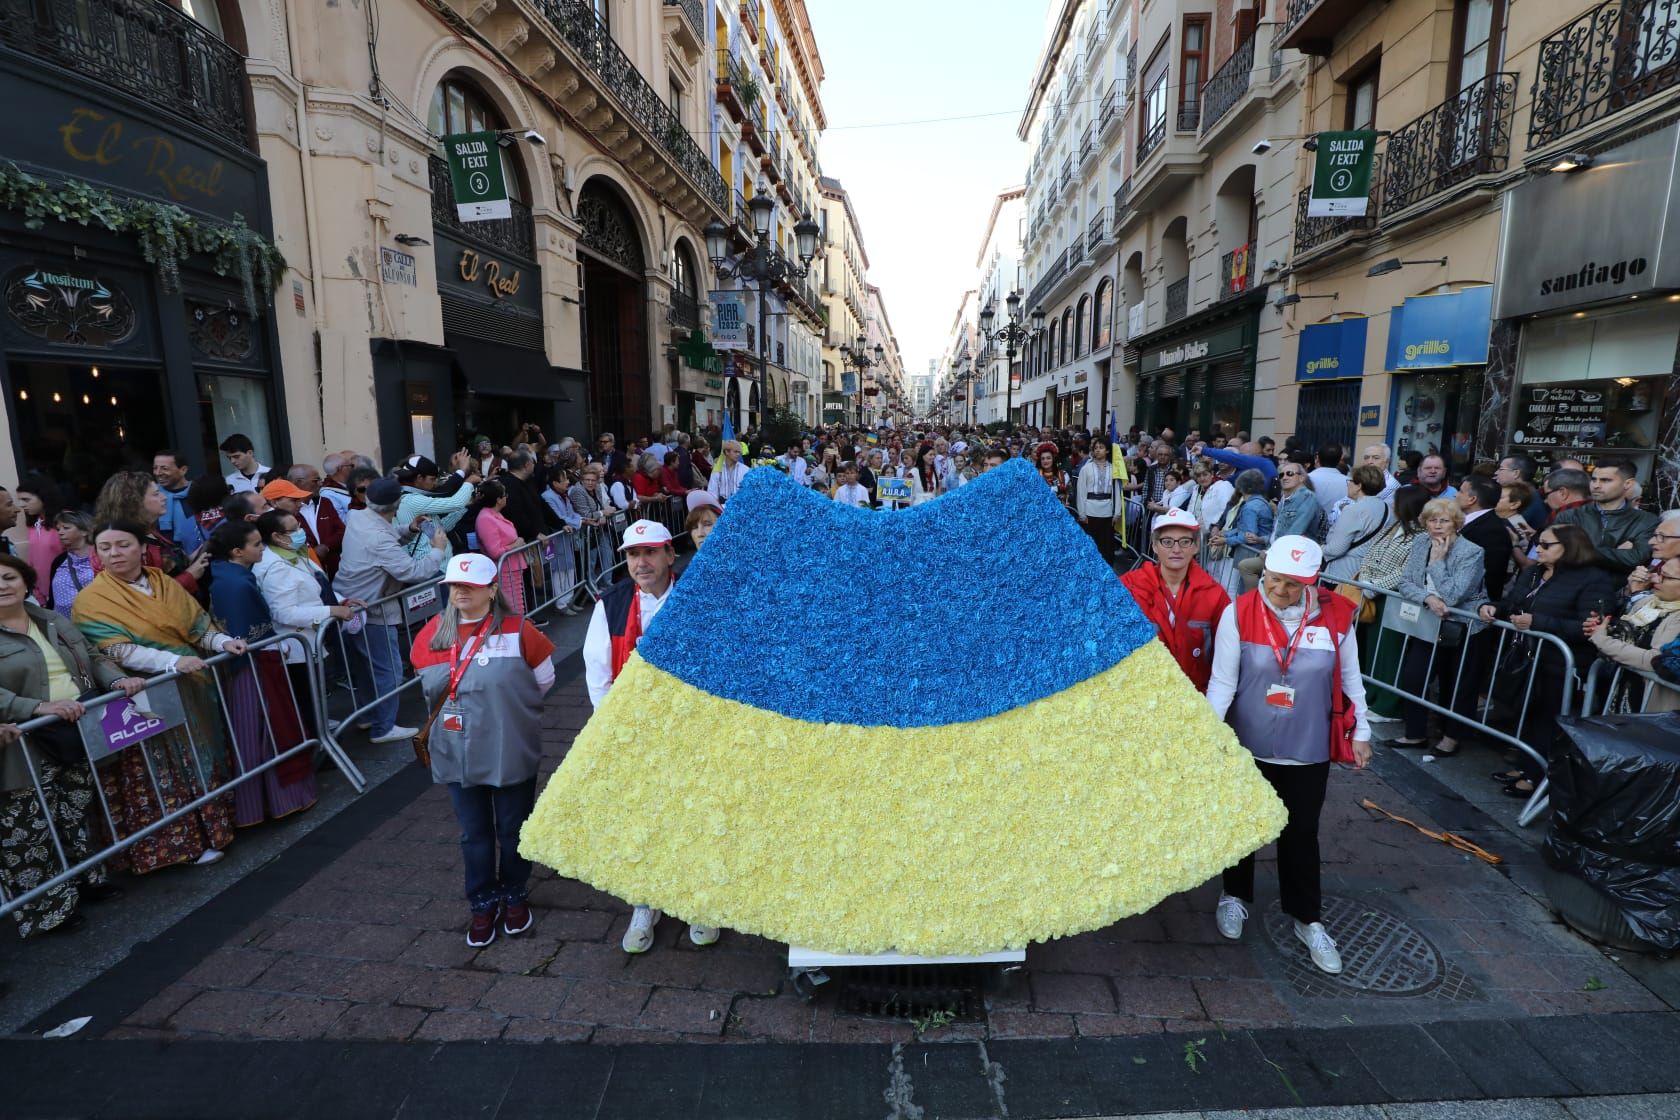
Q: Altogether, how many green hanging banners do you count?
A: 2